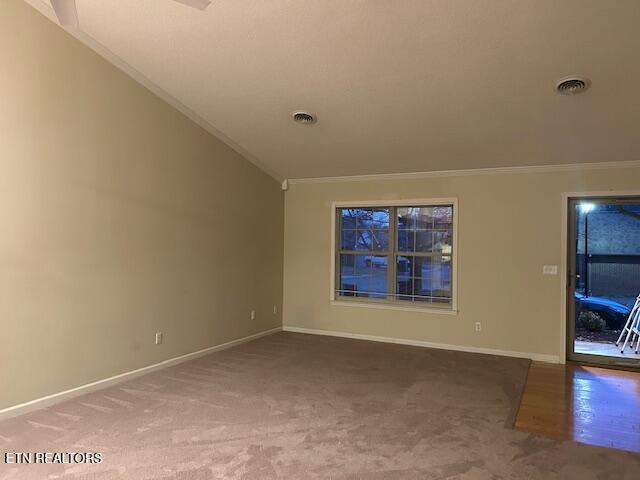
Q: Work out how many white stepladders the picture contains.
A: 1